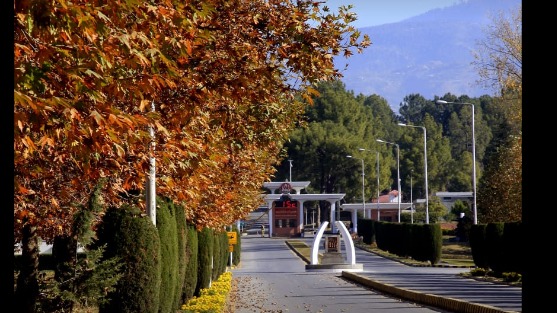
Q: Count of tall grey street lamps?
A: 5